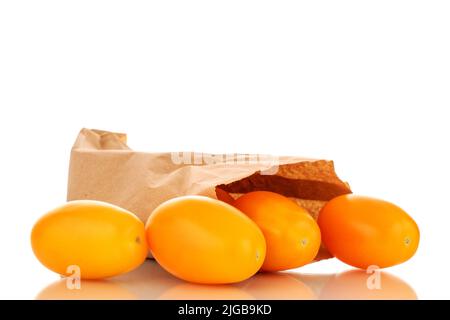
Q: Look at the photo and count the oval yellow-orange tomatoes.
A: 4